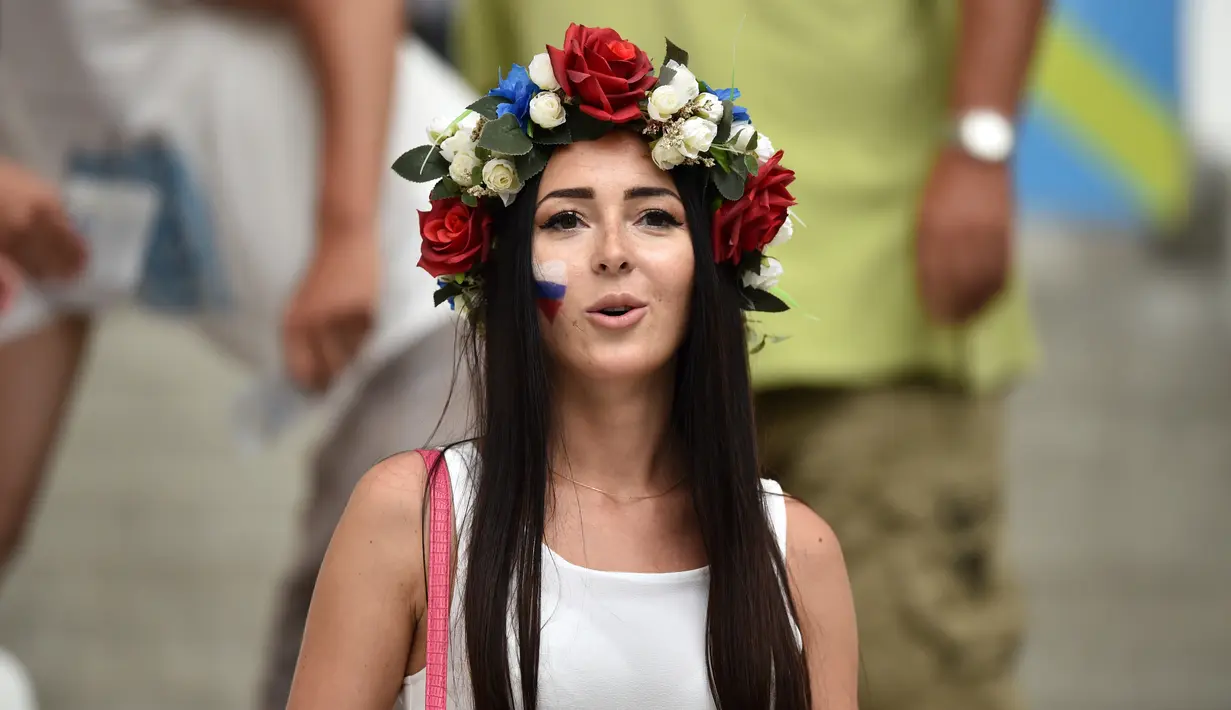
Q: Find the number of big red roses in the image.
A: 3